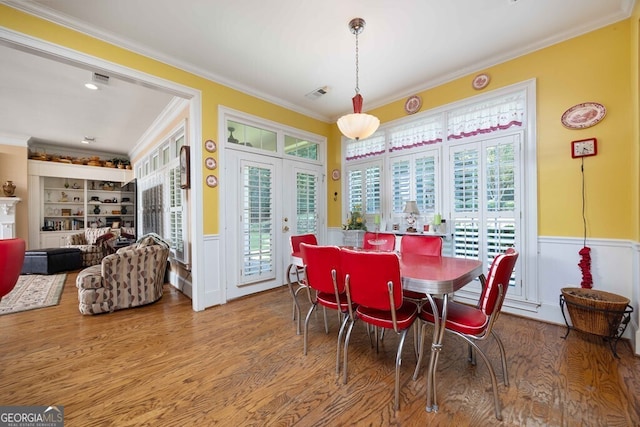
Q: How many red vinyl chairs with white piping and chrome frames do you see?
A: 6